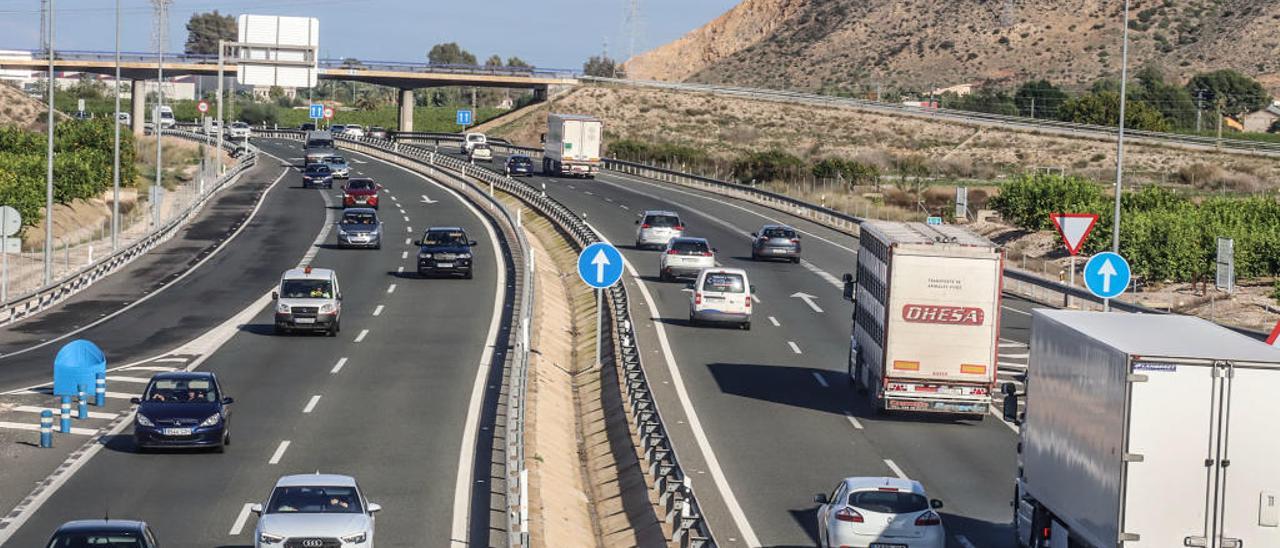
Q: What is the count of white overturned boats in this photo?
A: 0